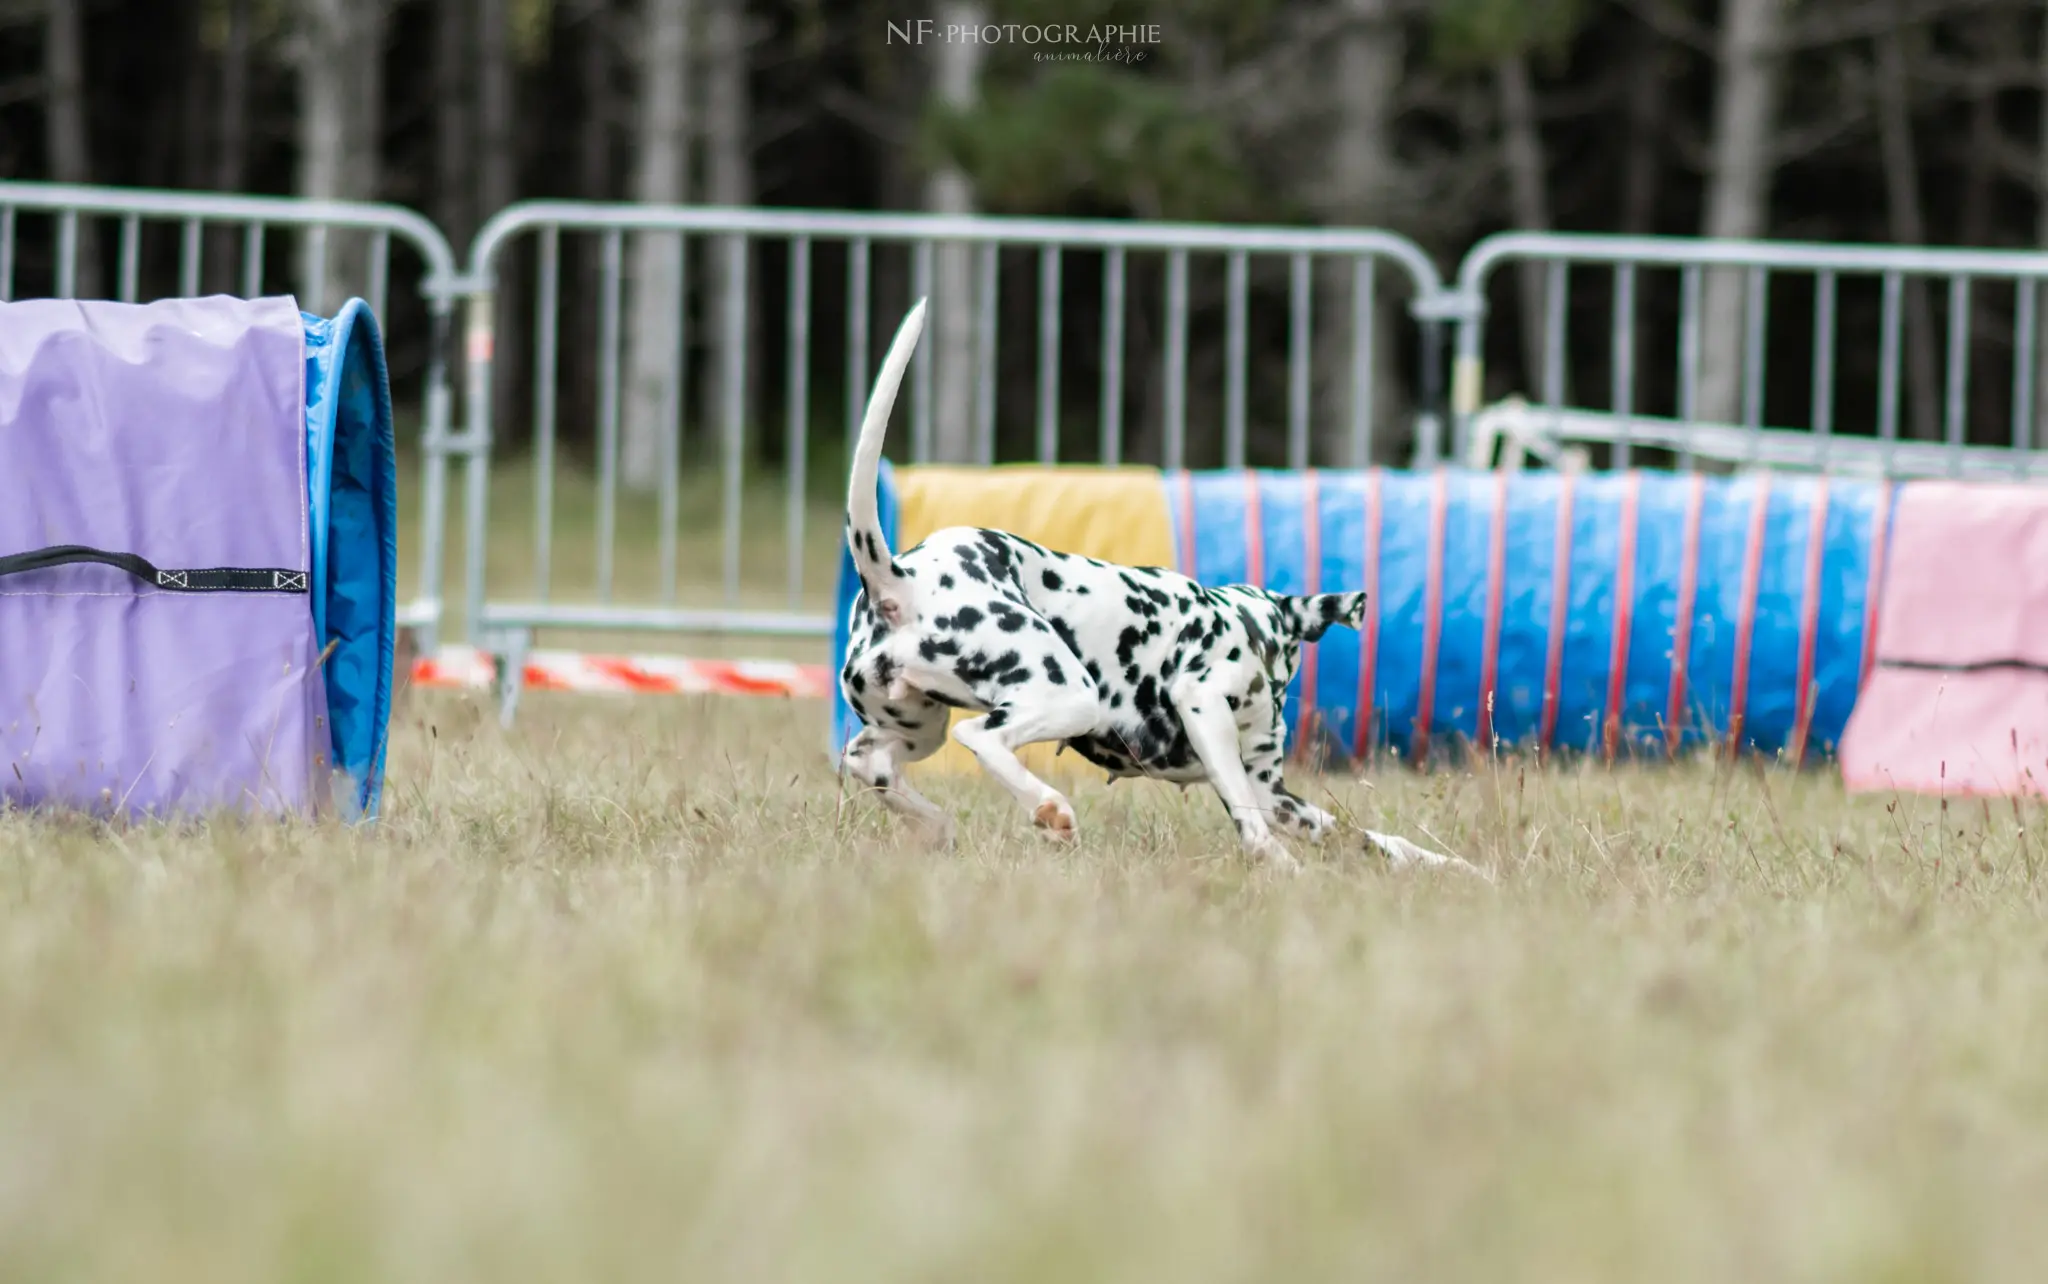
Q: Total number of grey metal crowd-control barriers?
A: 3